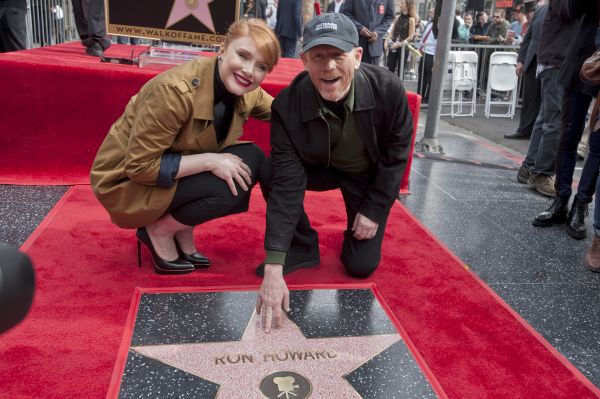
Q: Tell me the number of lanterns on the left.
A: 0